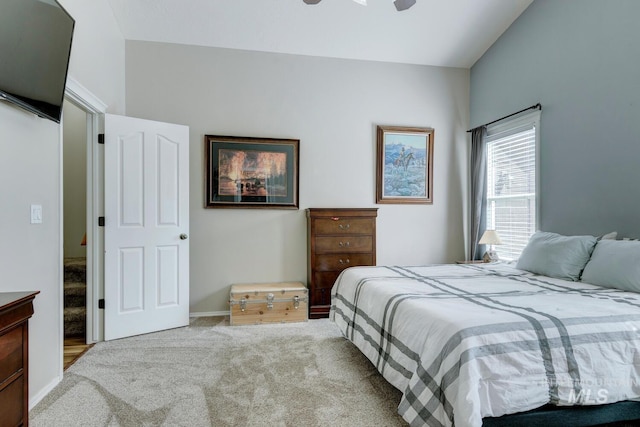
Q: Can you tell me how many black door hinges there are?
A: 3